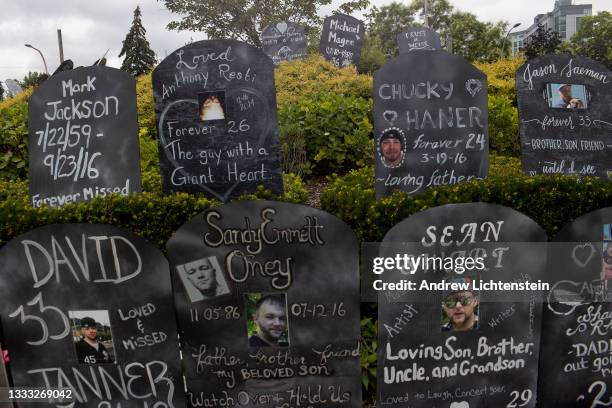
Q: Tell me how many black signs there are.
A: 11